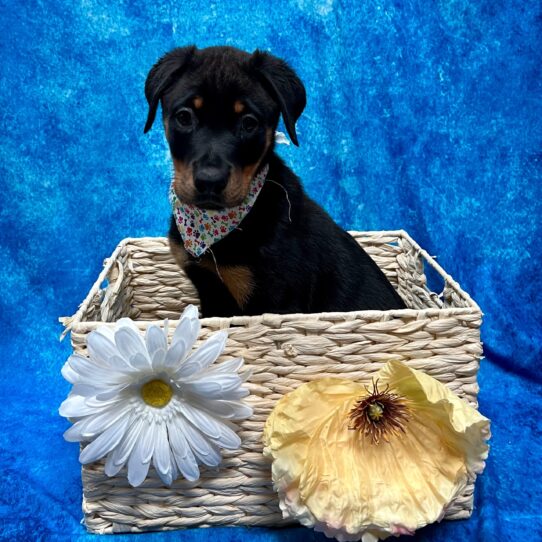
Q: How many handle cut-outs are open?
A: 2